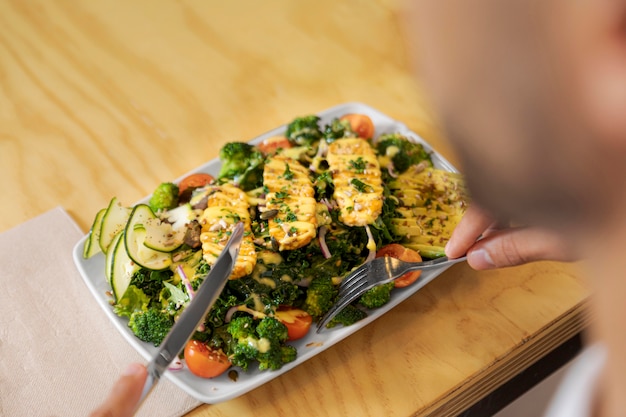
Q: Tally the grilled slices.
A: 3